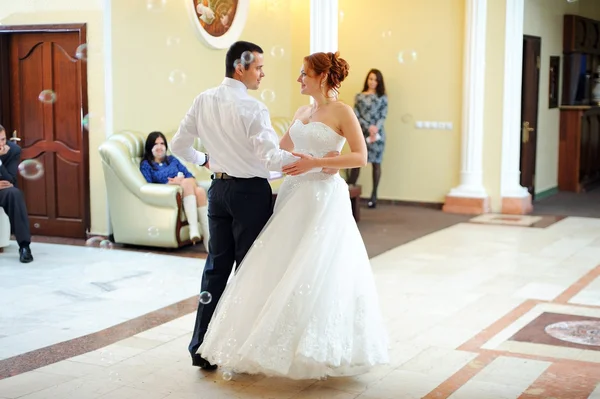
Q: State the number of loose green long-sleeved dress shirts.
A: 0